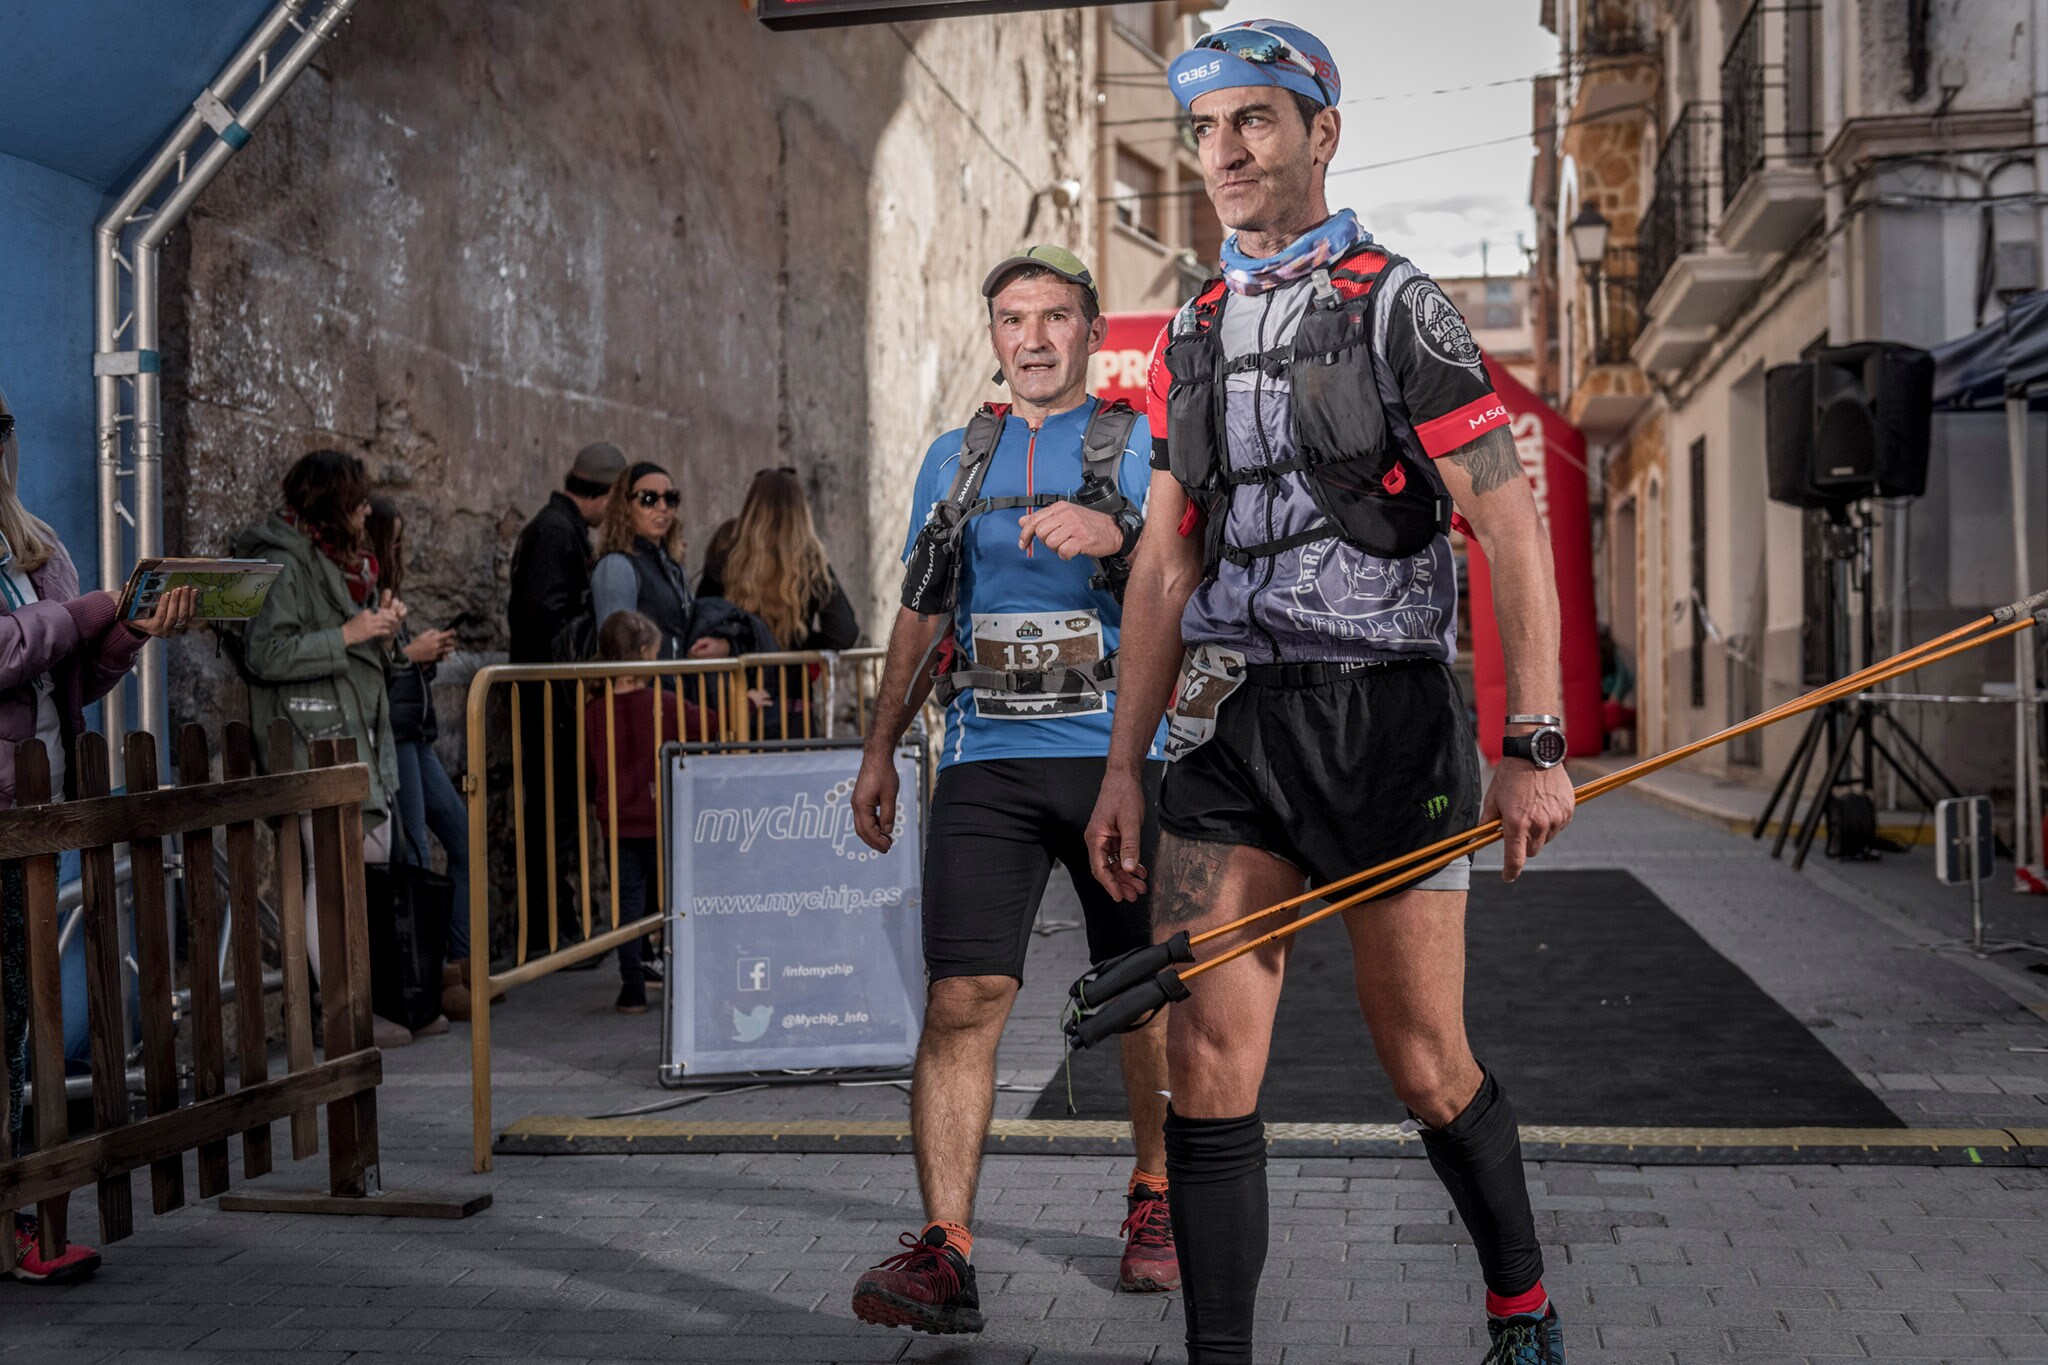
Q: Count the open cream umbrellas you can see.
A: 0